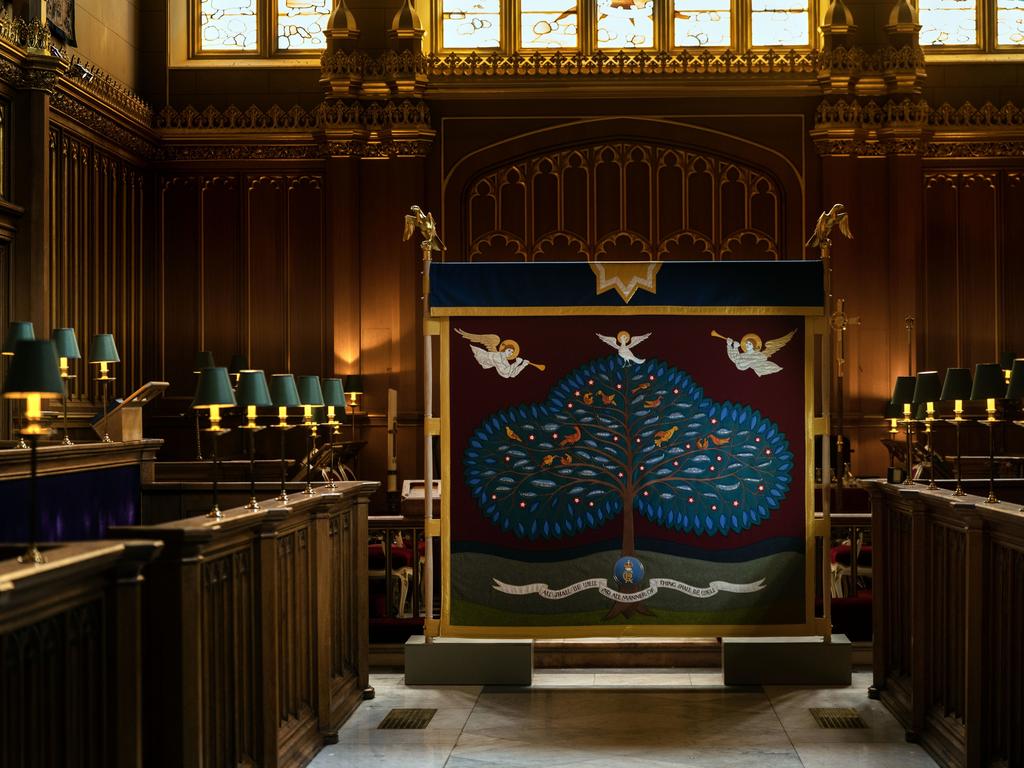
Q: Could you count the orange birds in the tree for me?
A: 11